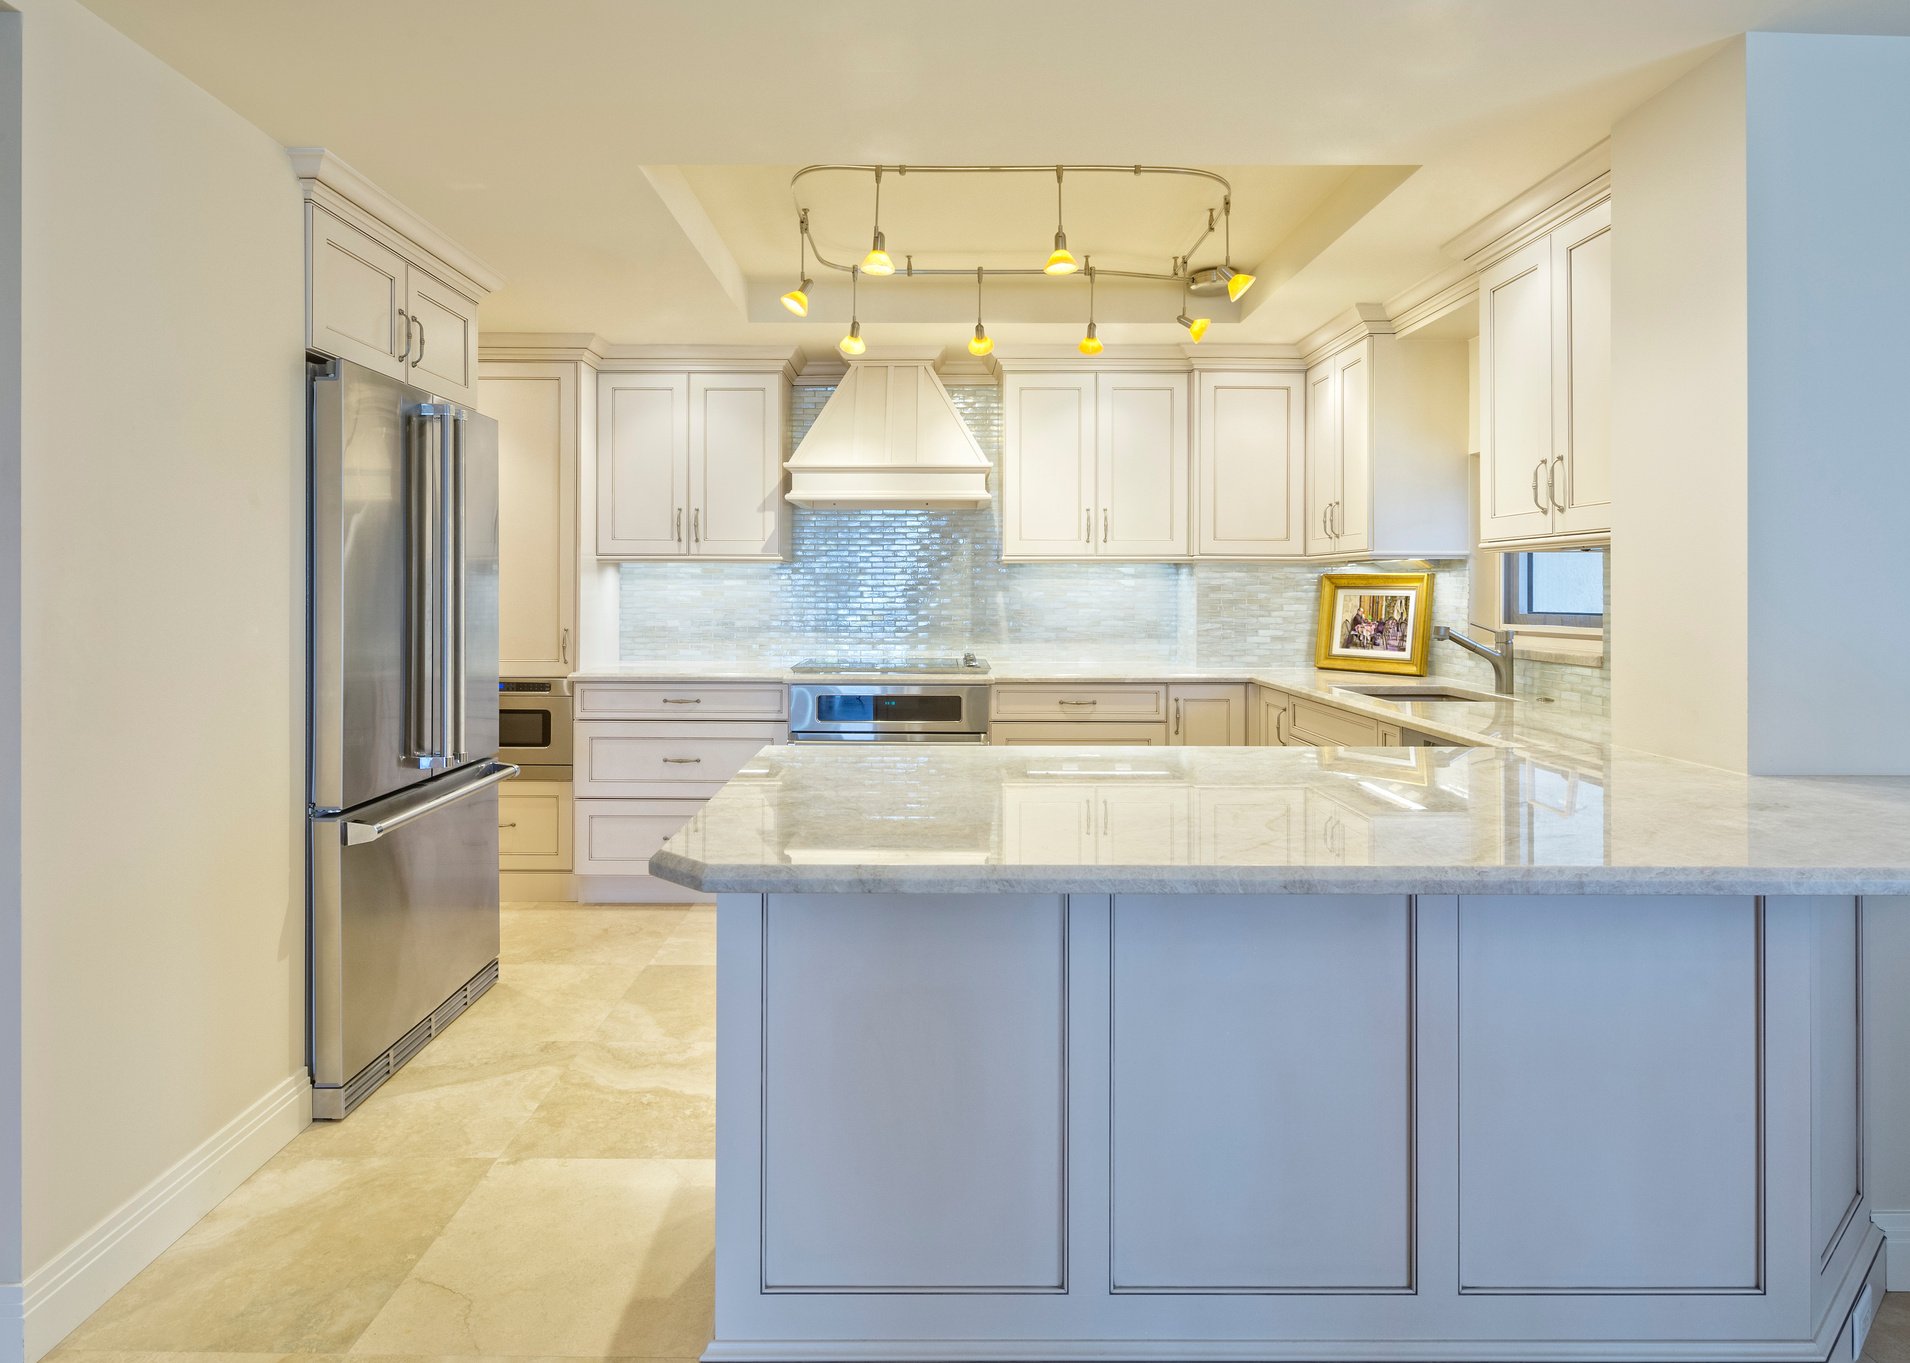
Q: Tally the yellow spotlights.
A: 8